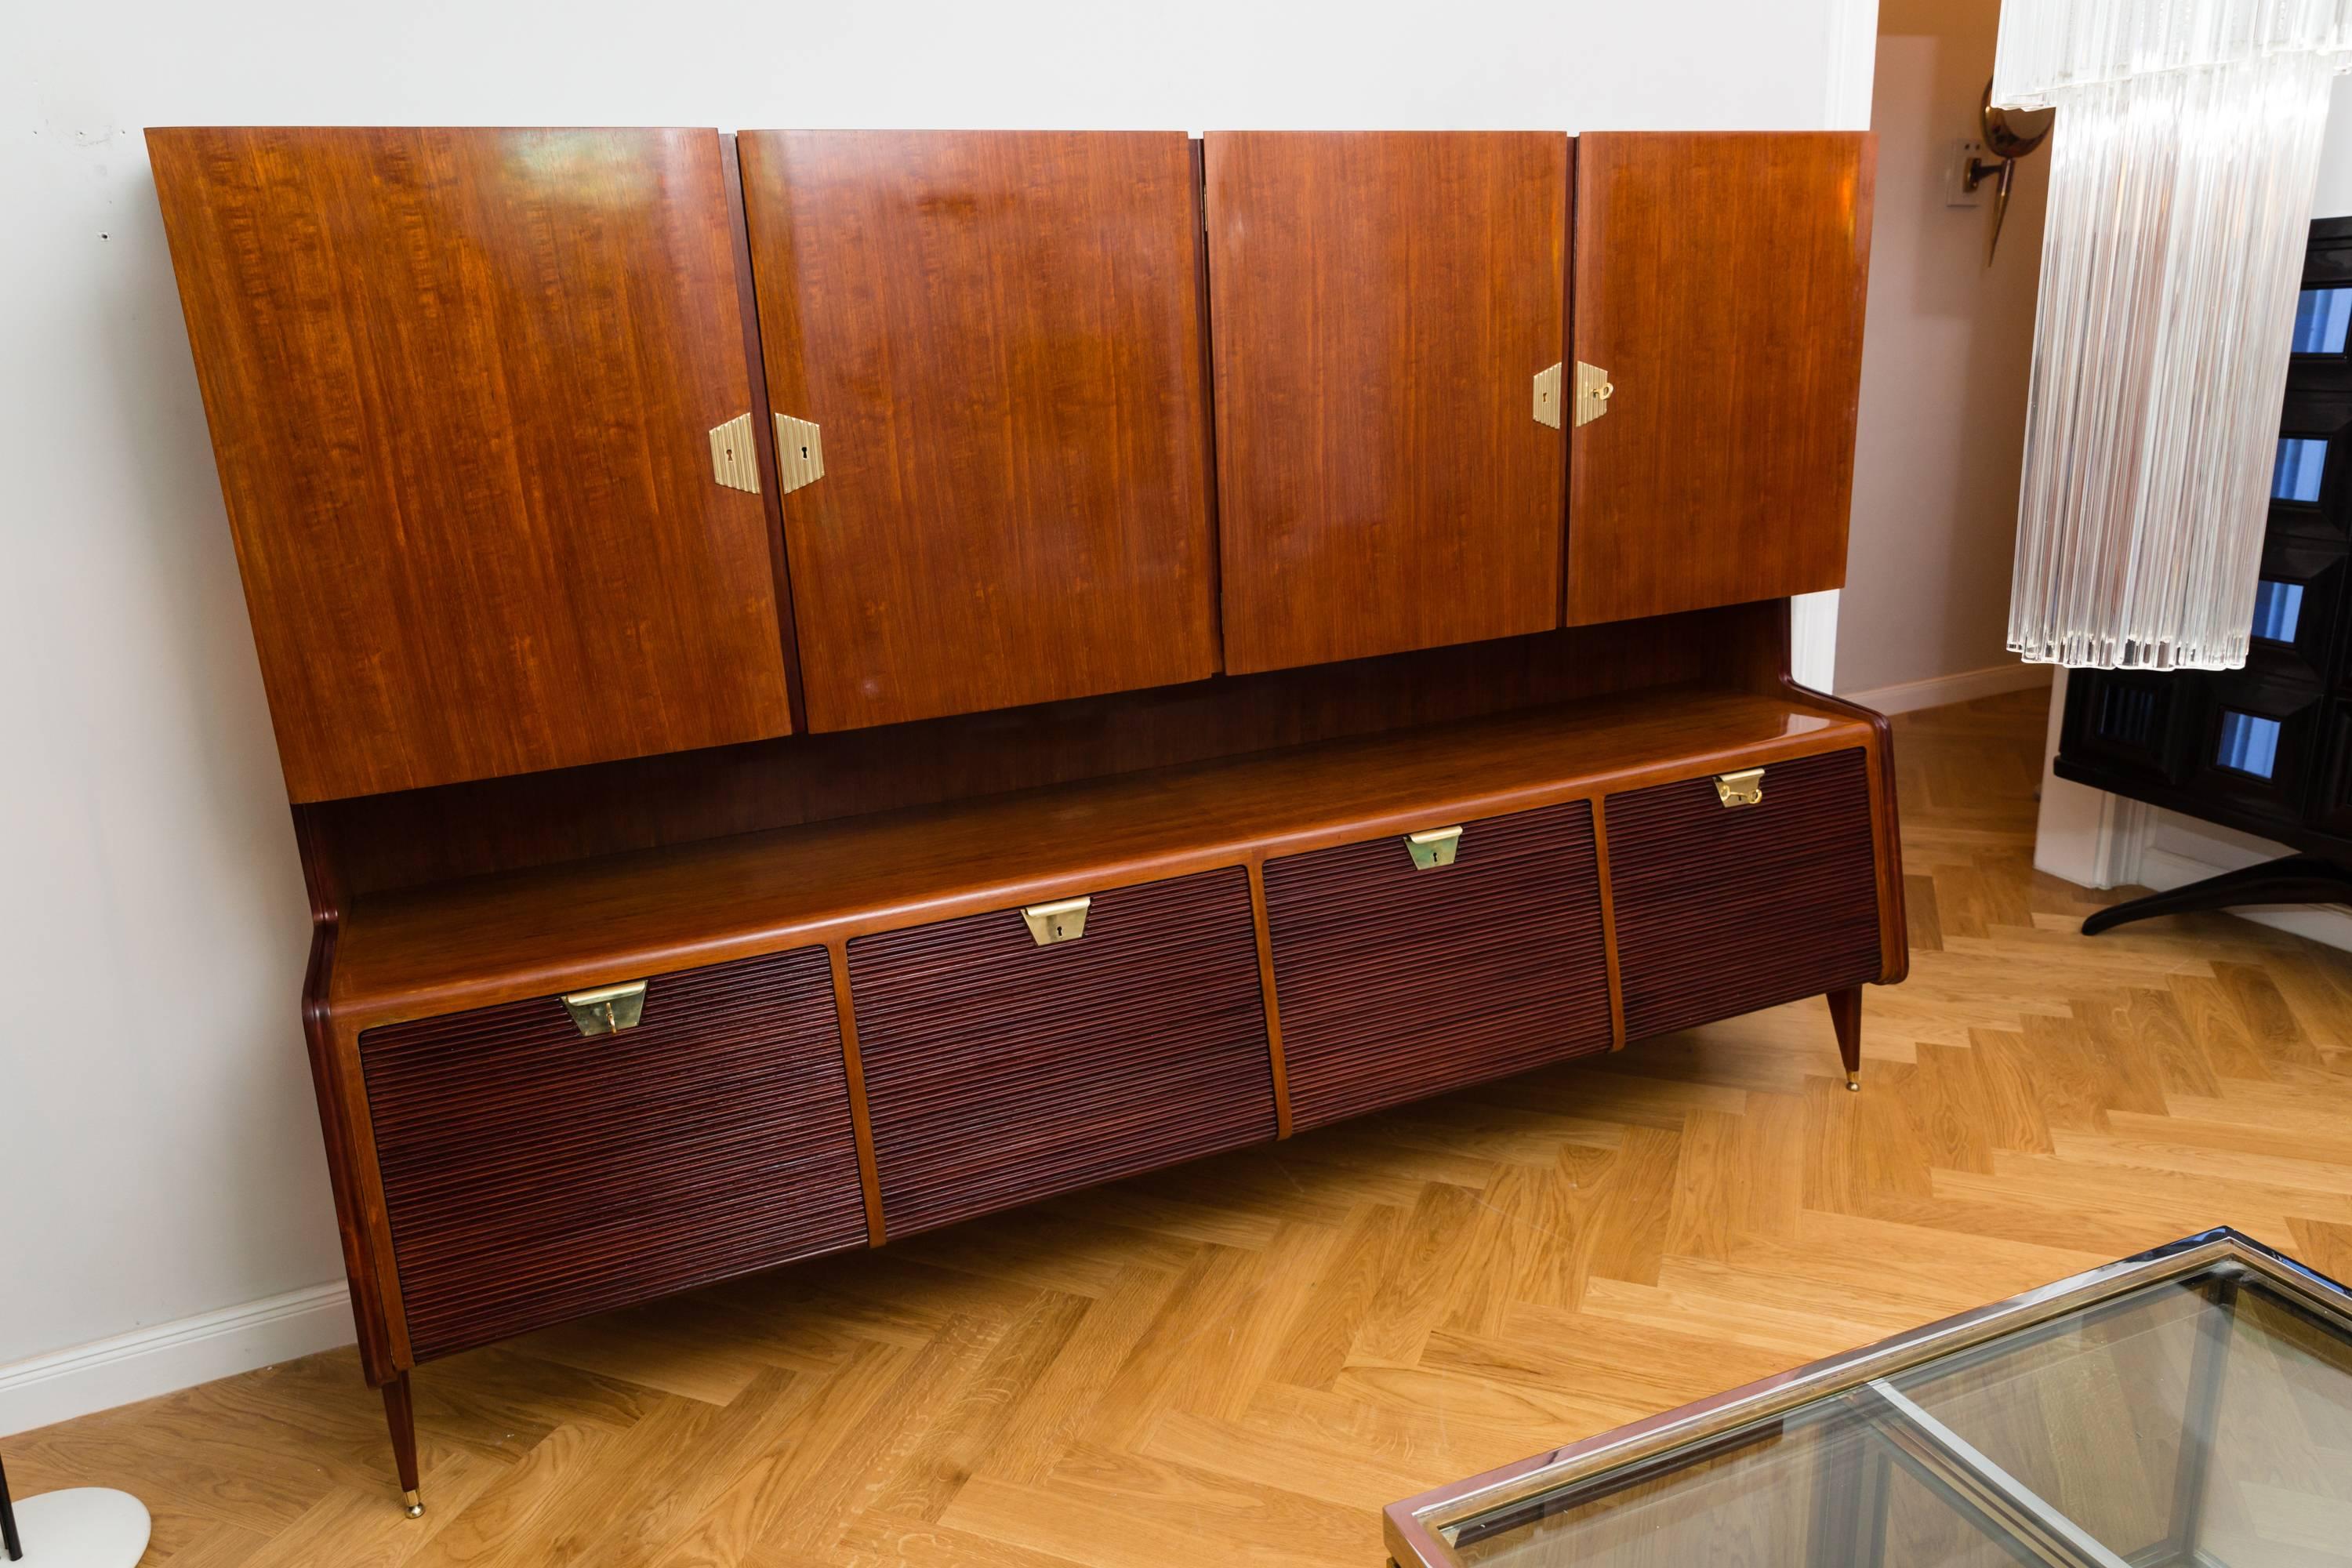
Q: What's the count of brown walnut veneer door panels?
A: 4